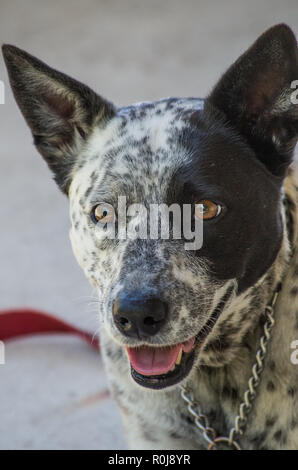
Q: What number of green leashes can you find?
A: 0